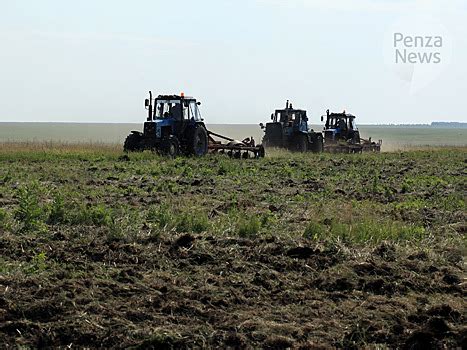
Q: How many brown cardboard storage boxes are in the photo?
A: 0